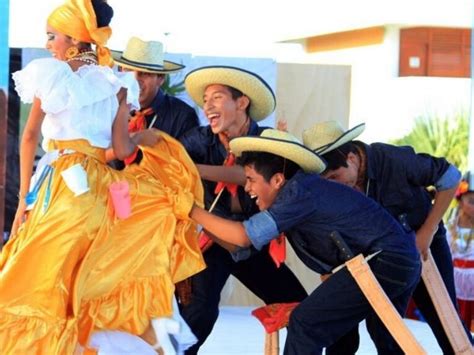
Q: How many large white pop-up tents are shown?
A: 0